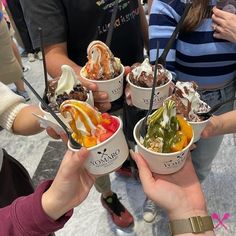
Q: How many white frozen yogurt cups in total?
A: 6